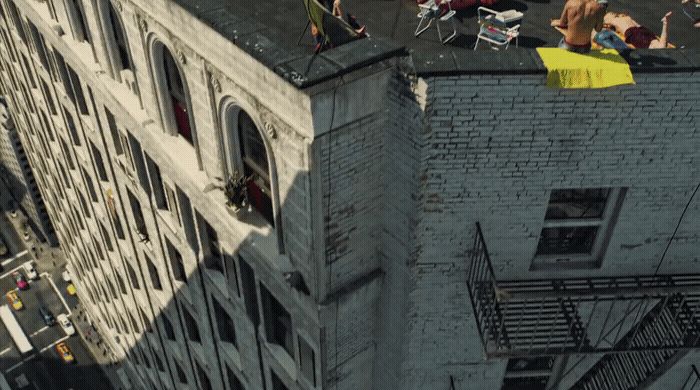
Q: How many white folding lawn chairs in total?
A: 2